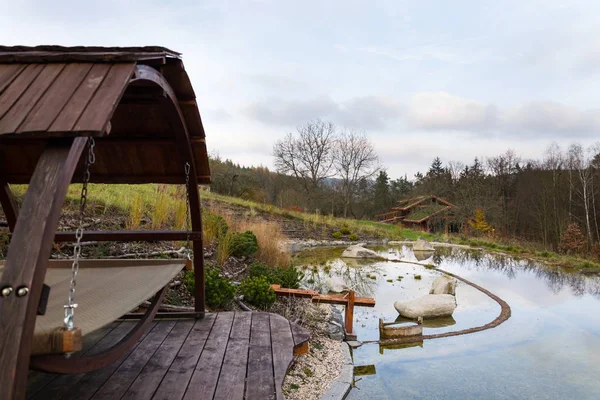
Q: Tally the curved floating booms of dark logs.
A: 1